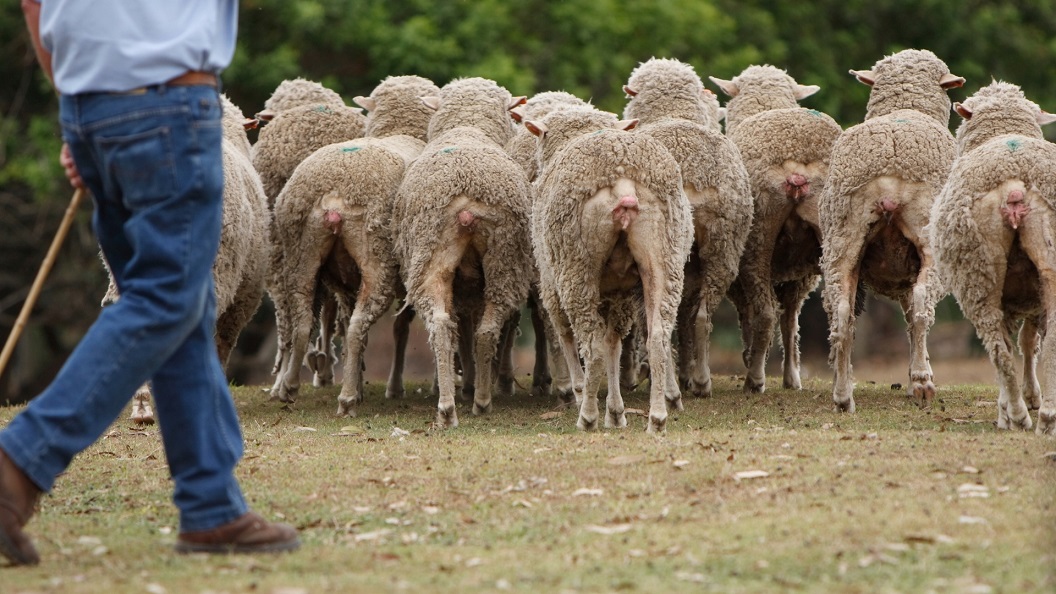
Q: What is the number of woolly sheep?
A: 11